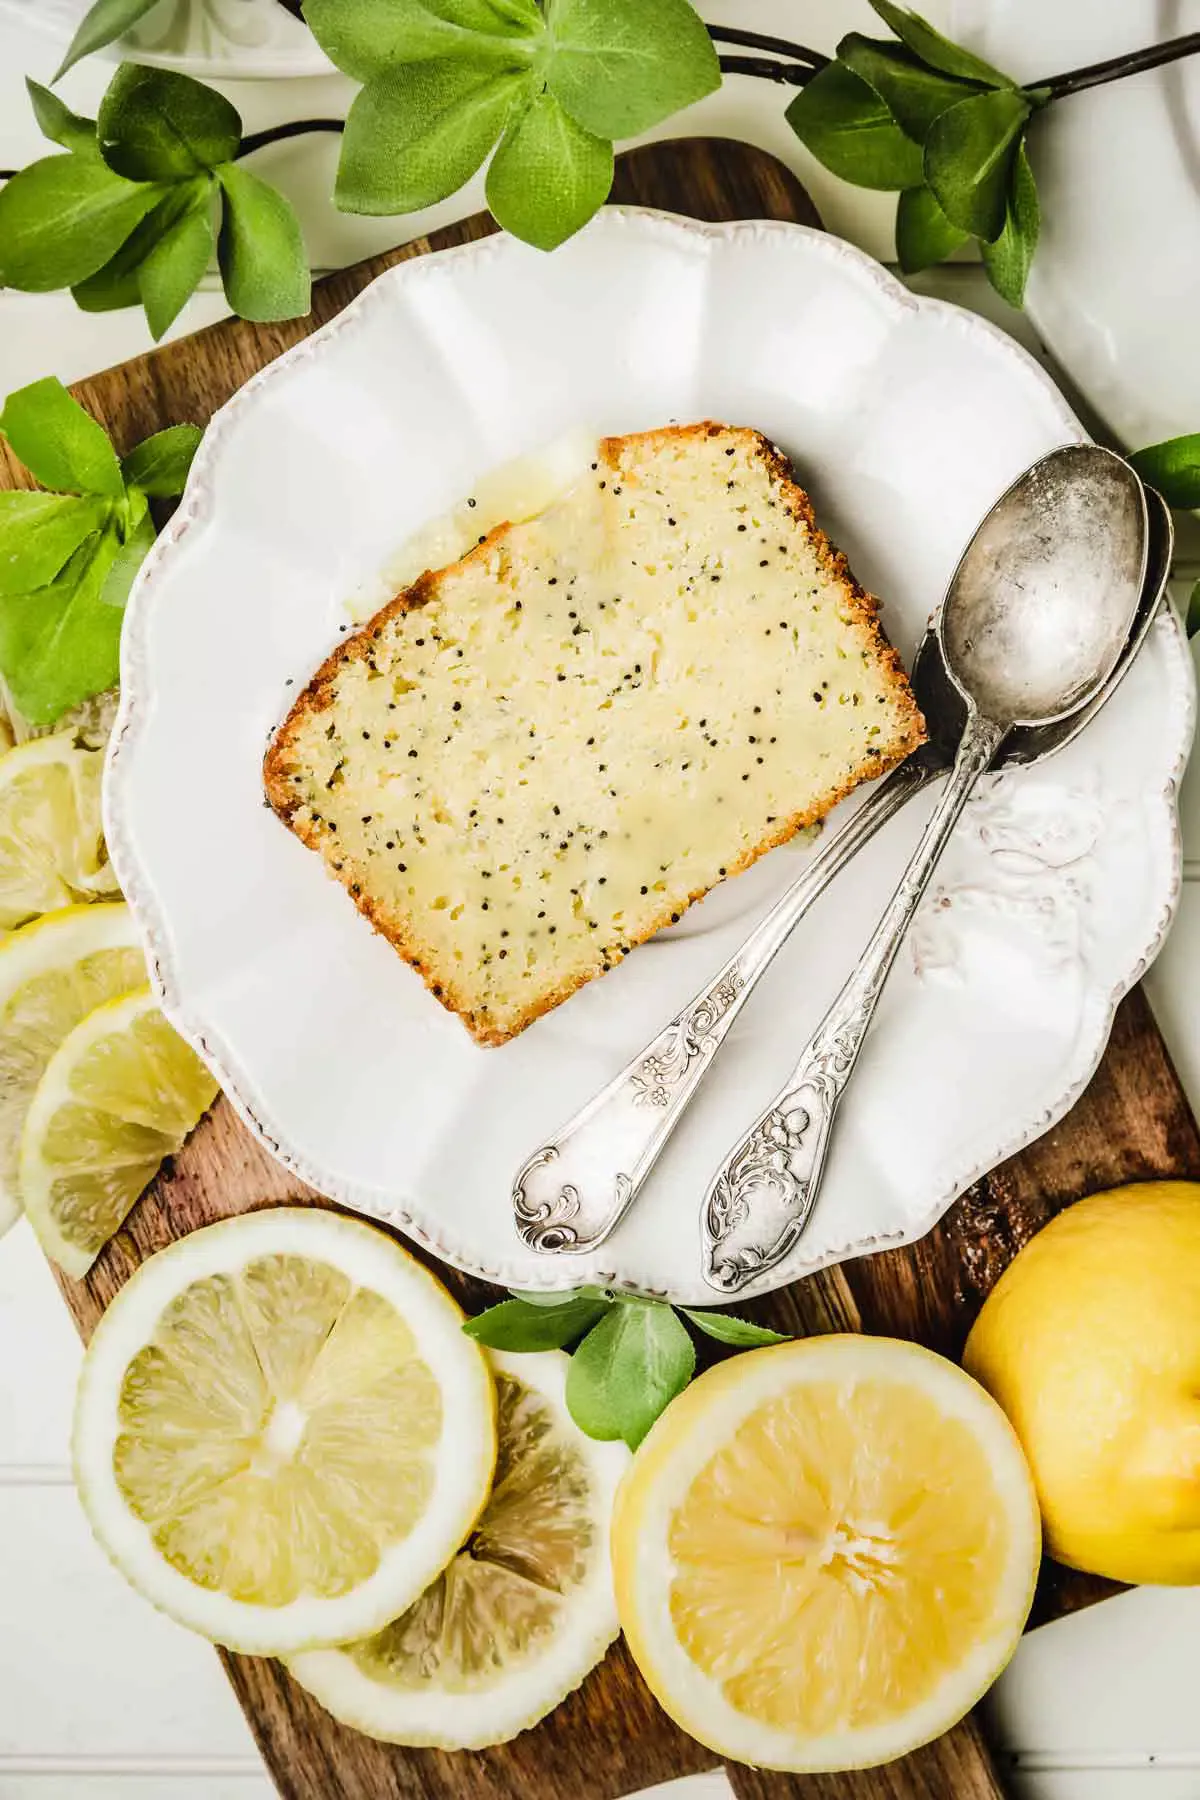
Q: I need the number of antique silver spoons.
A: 2